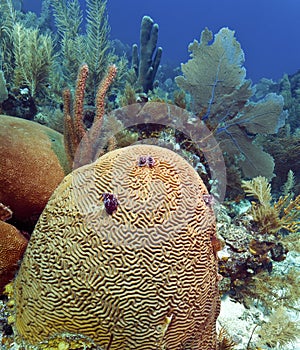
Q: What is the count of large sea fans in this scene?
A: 1